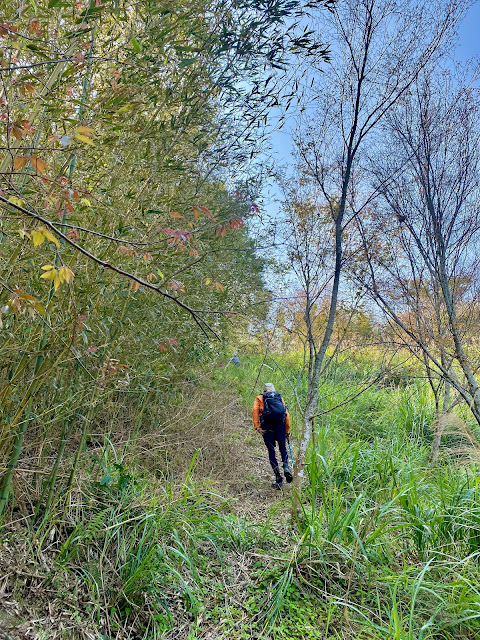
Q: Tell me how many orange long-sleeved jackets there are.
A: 1